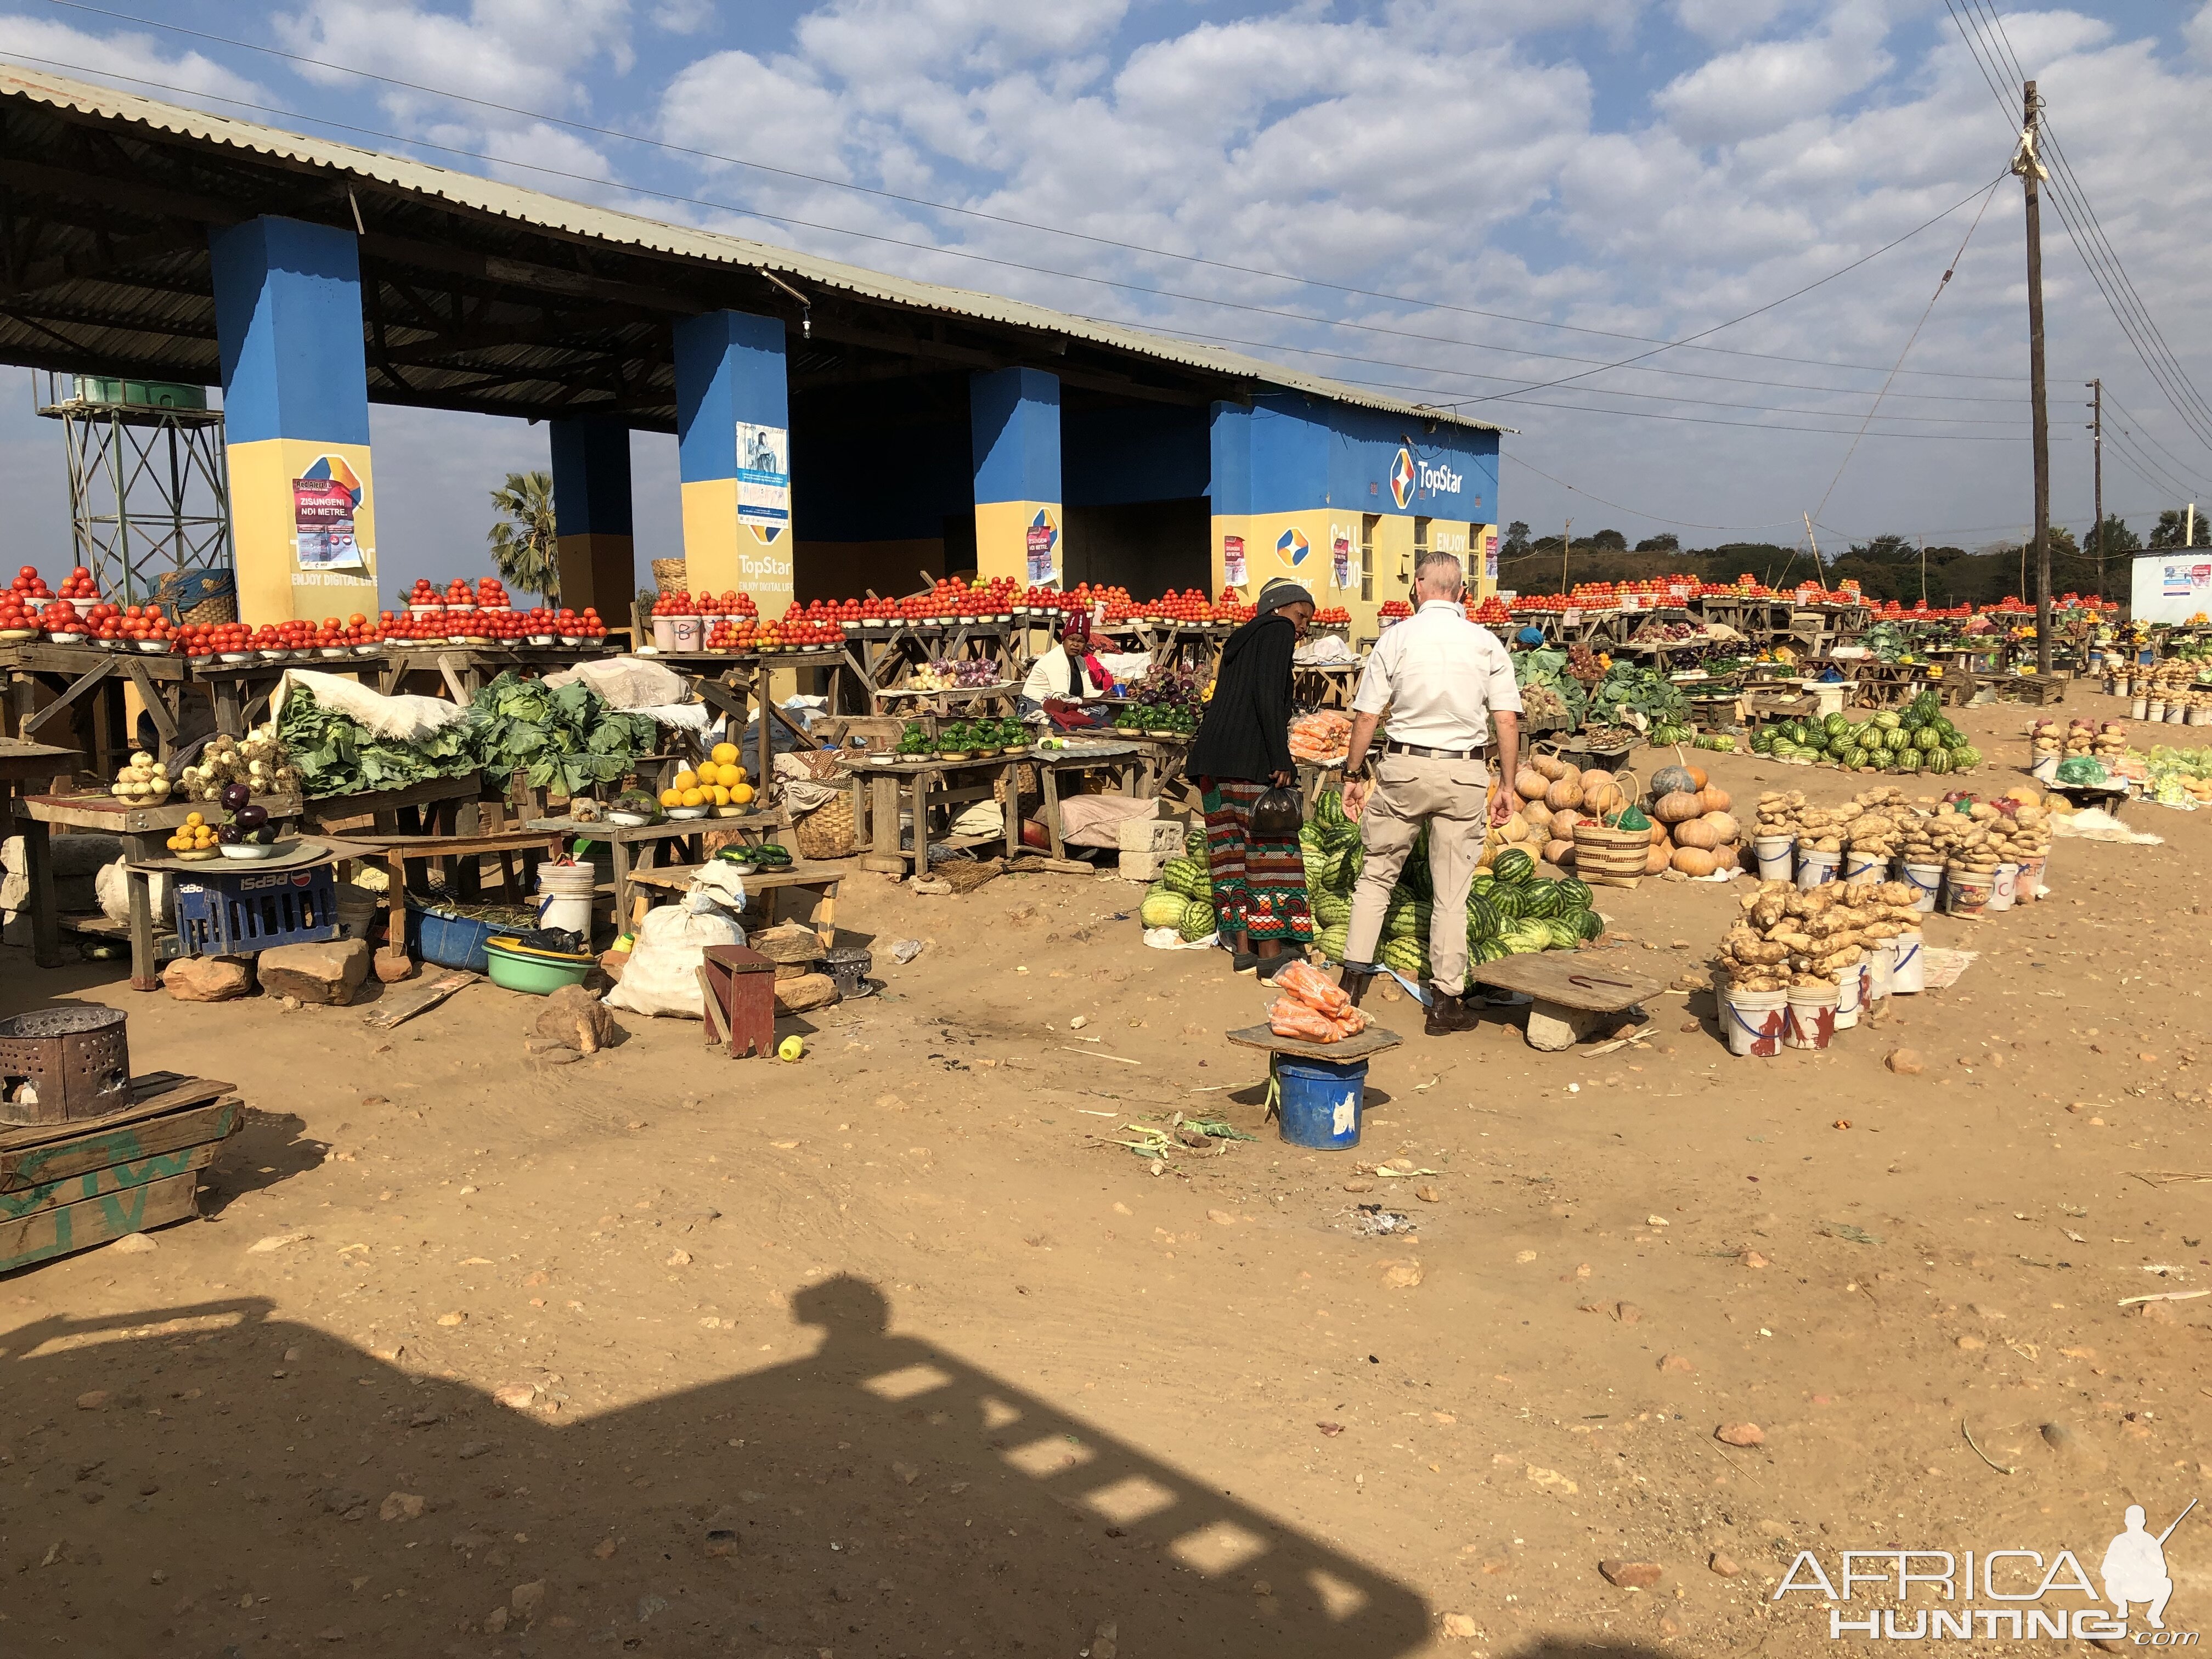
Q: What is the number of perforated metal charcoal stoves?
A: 2